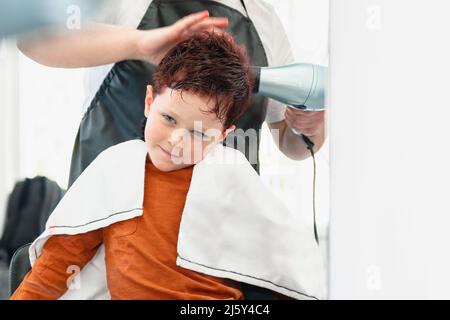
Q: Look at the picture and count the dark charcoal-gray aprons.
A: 1